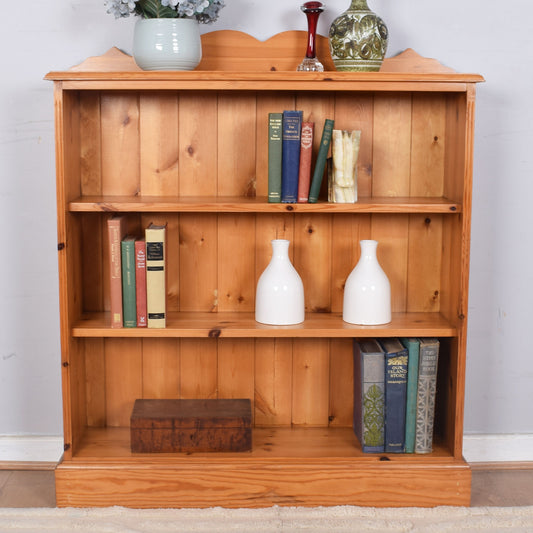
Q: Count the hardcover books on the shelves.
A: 12